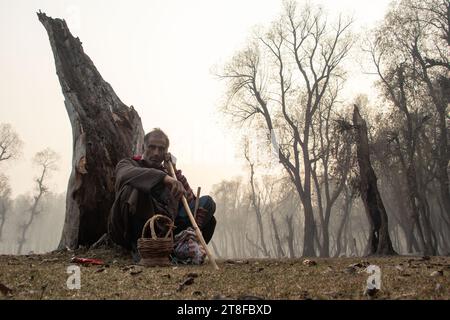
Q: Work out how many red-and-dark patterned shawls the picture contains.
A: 1